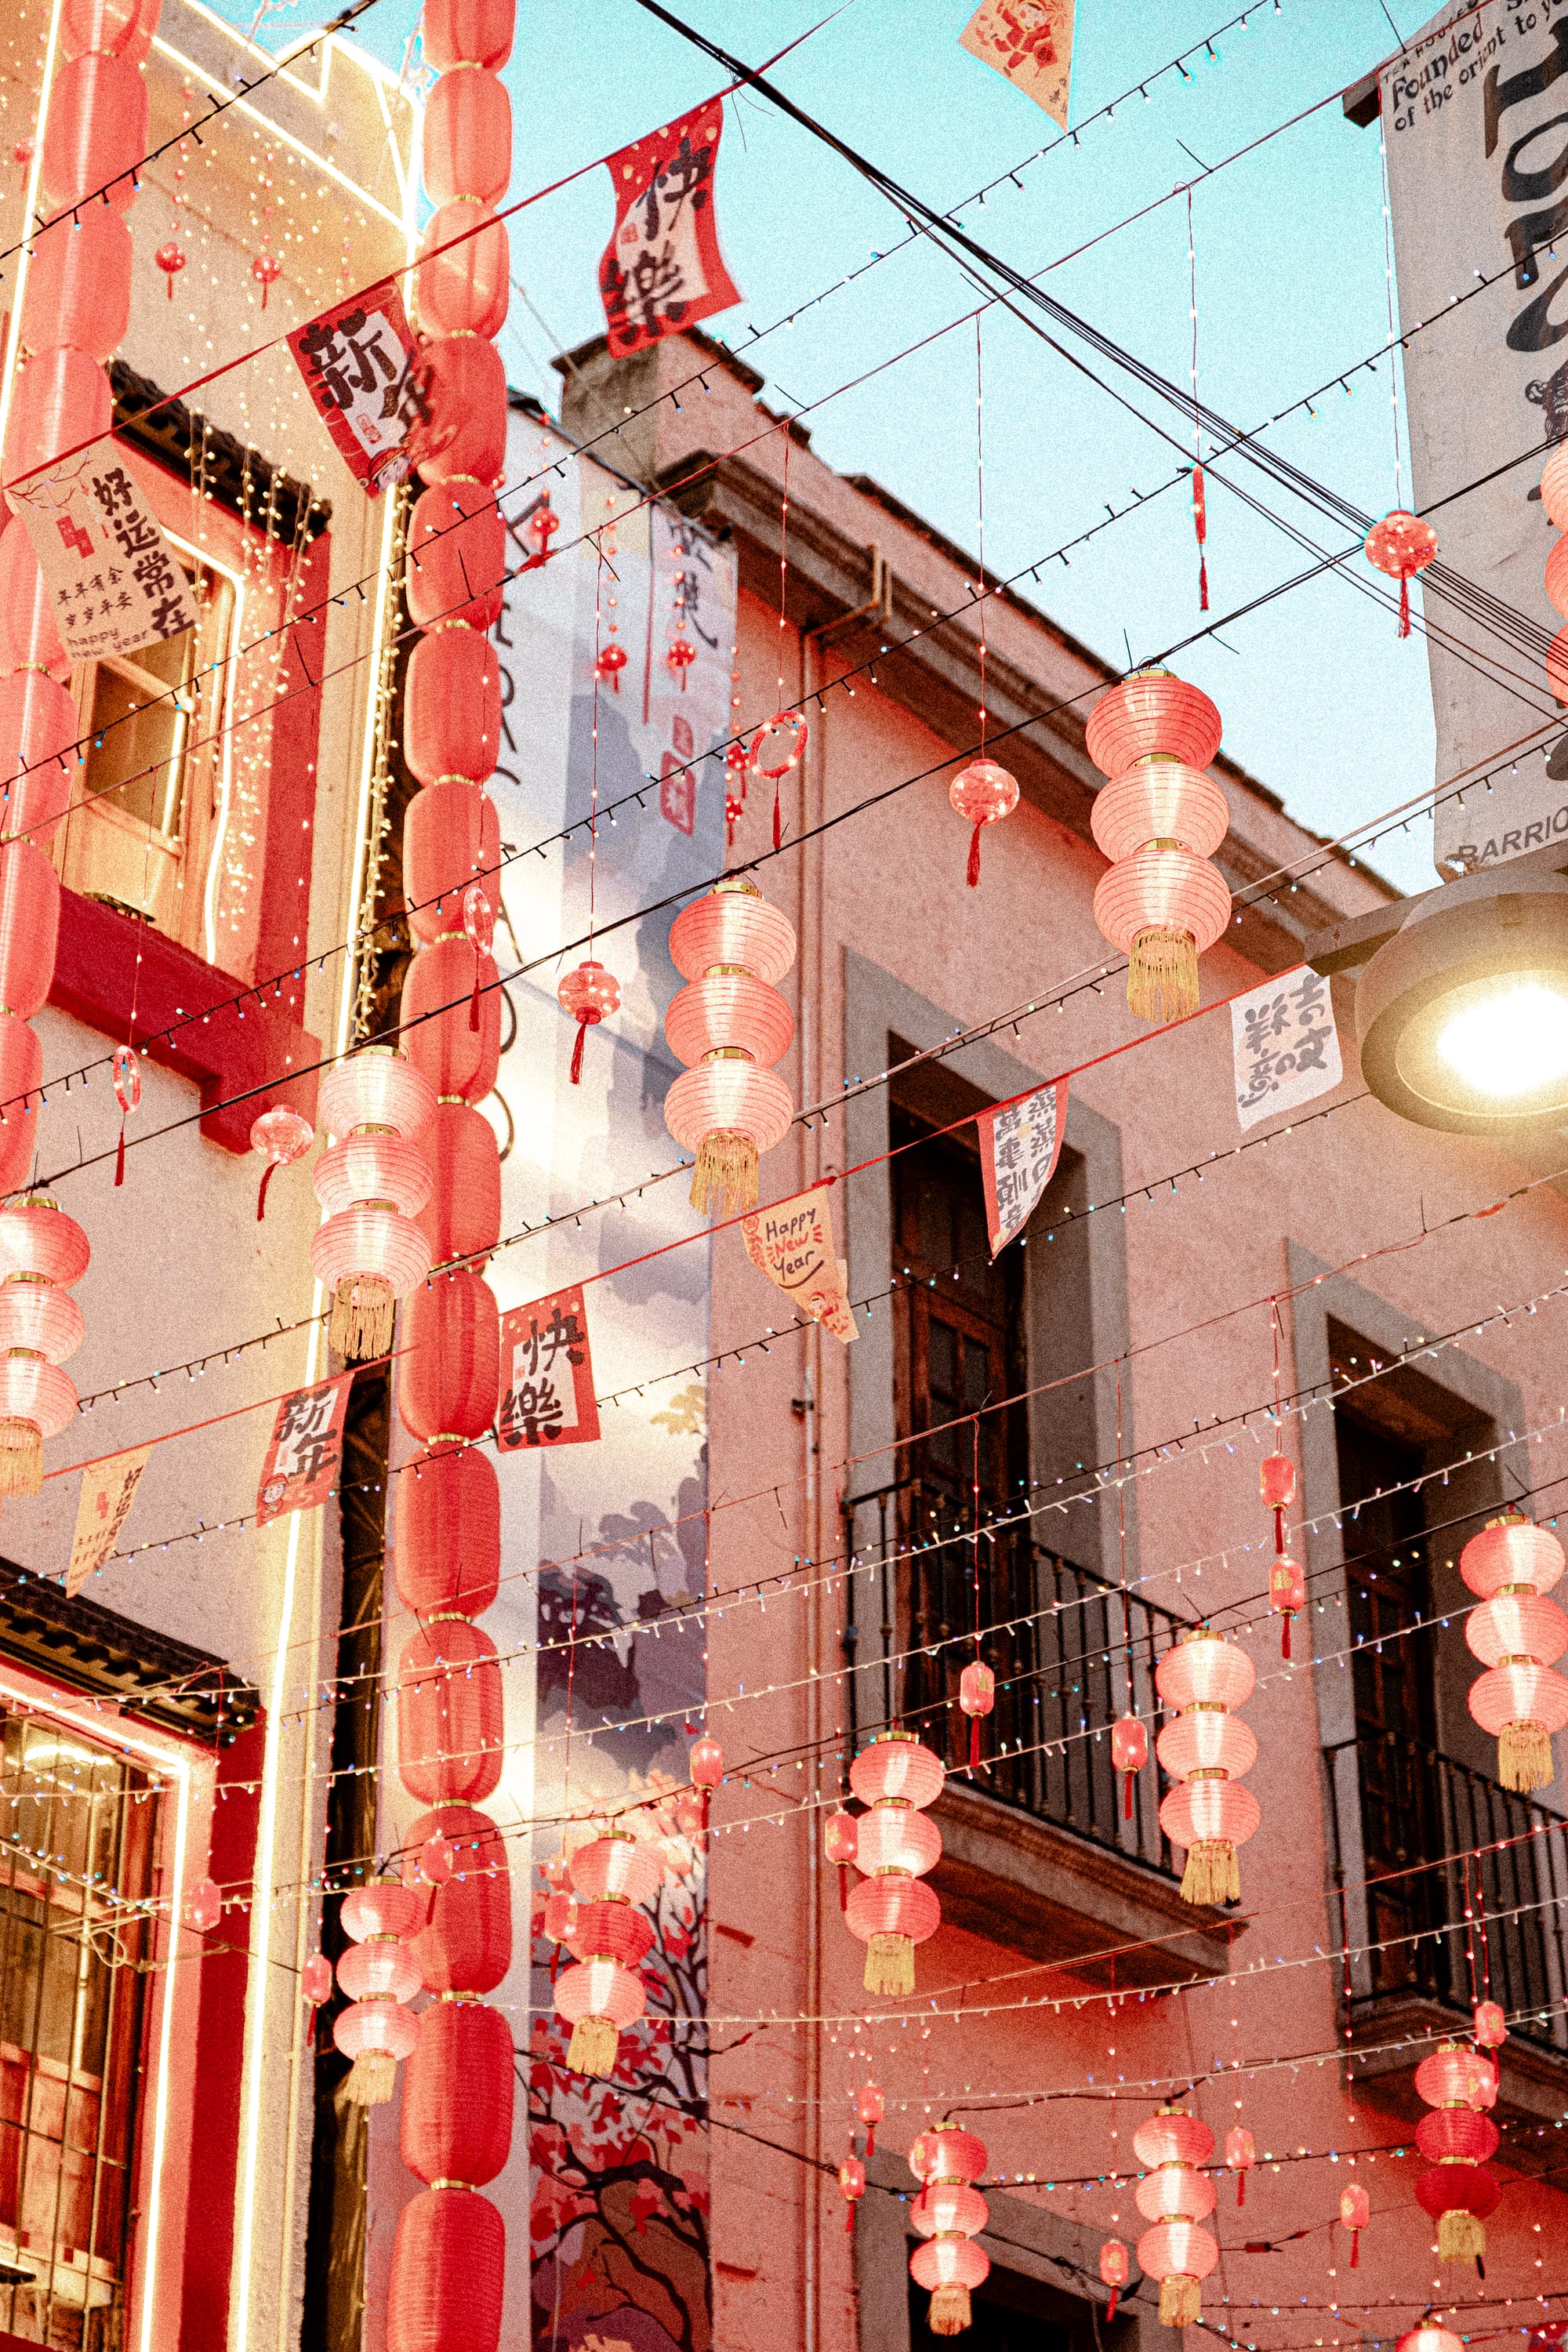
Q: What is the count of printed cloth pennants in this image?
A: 10